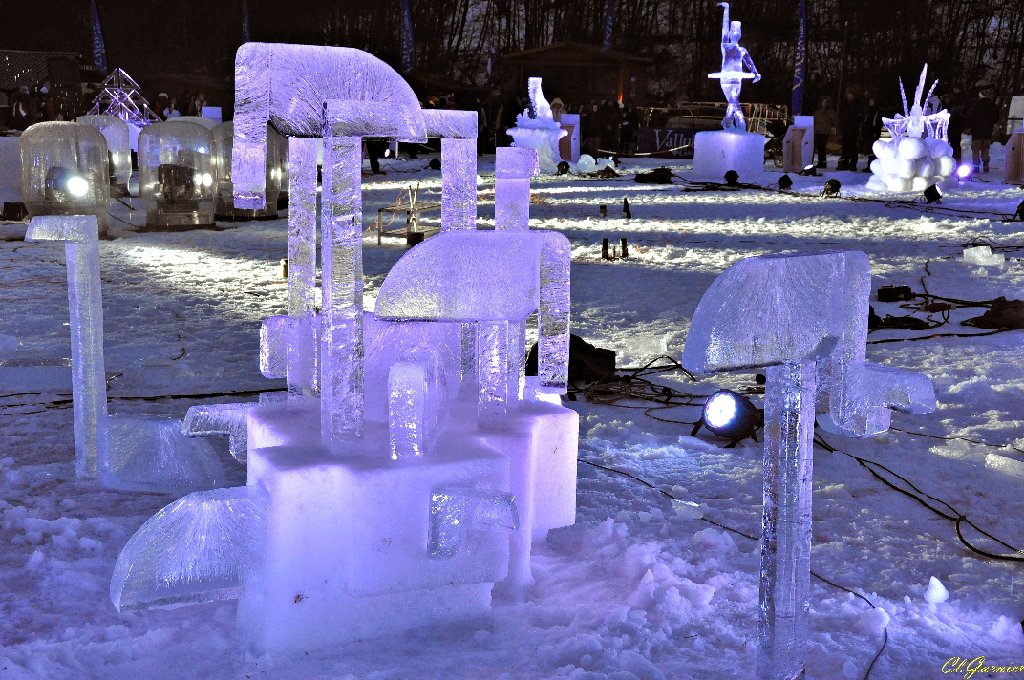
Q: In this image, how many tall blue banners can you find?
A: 5